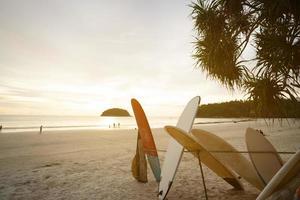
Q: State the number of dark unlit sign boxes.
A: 0